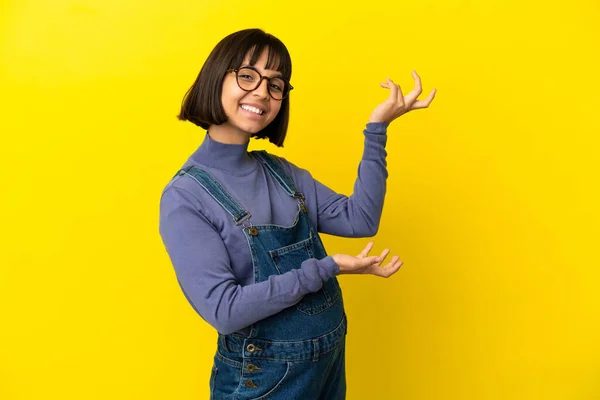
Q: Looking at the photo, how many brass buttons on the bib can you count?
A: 2